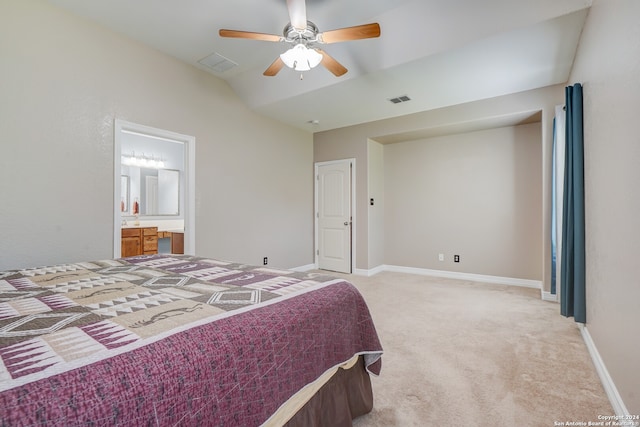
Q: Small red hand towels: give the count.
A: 2